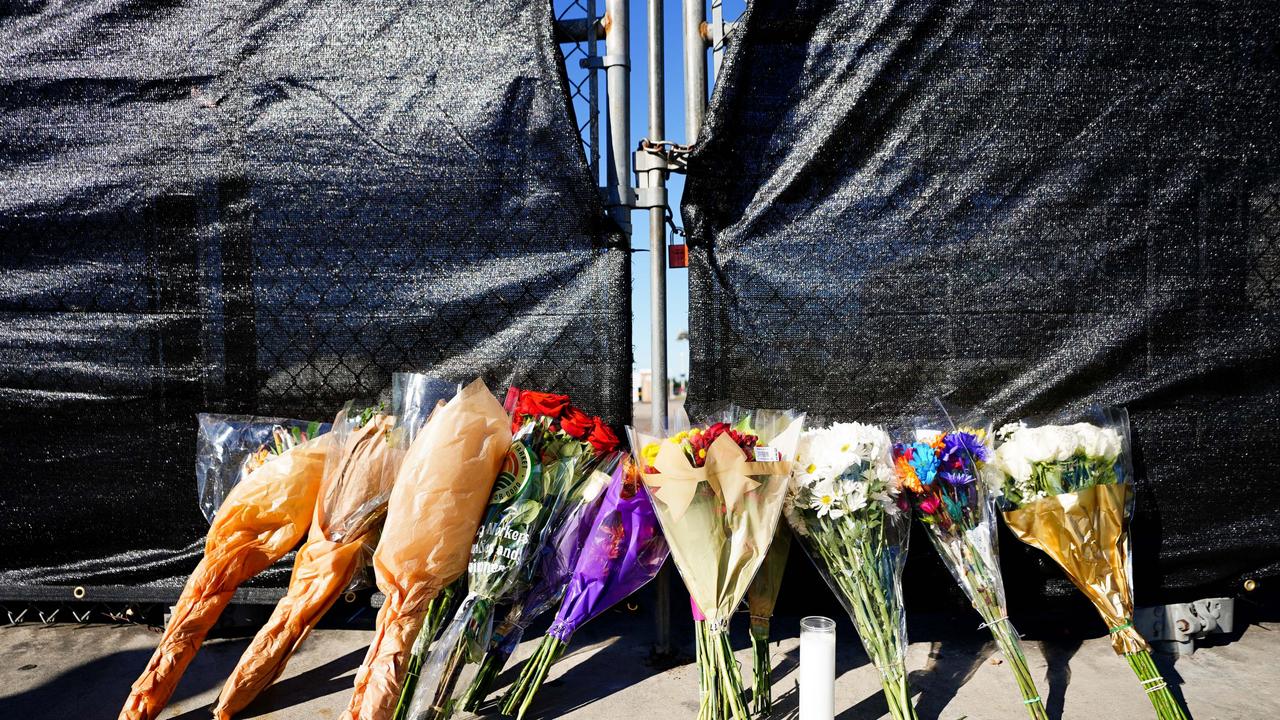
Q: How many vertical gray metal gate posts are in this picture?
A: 3